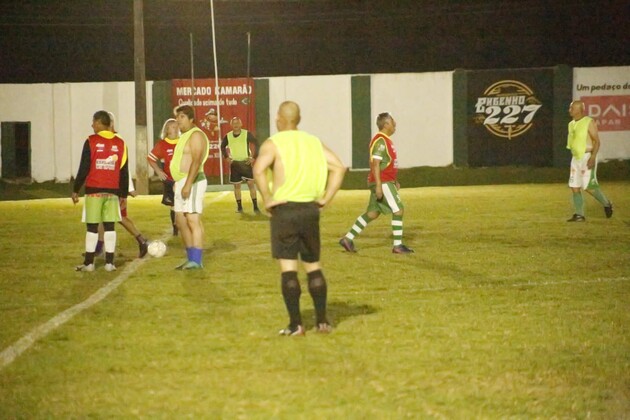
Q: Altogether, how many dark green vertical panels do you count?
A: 5